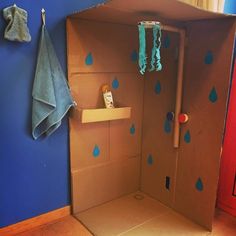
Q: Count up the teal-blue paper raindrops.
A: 13